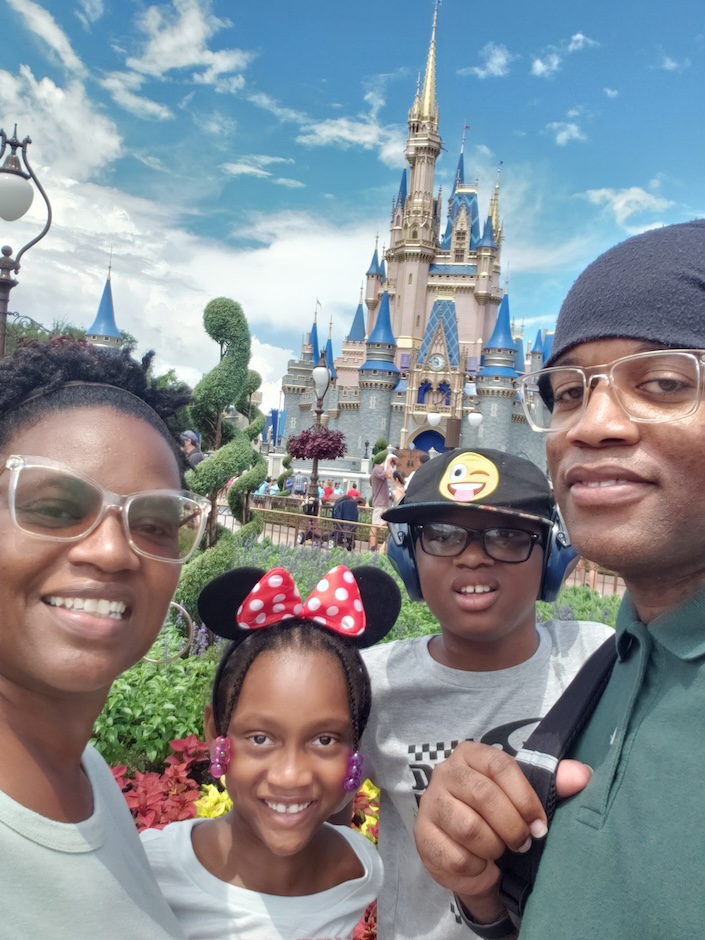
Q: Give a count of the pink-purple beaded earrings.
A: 2